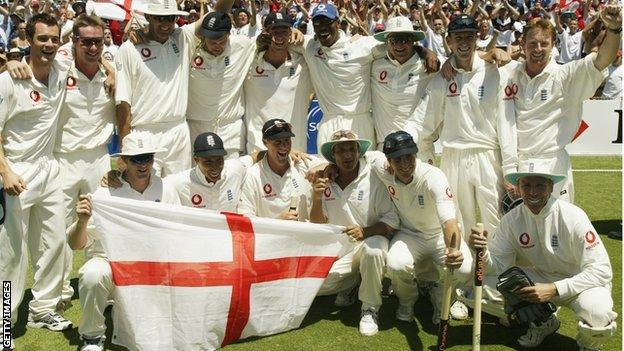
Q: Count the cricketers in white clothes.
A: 15